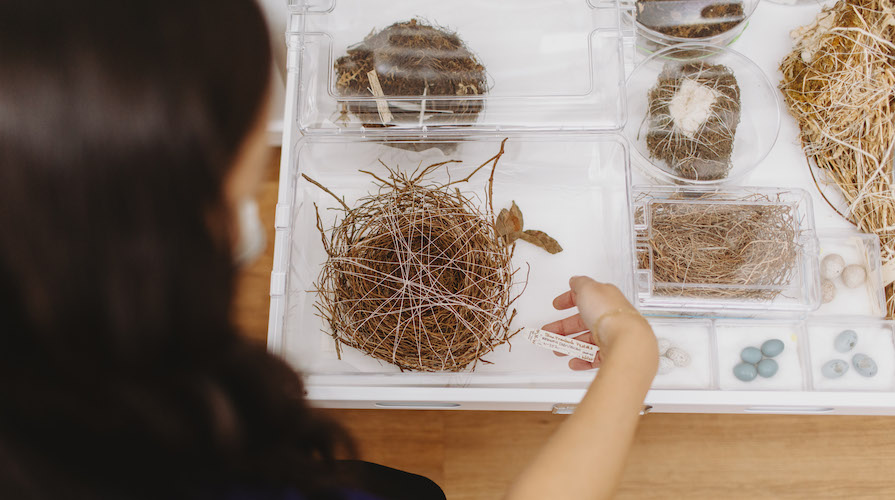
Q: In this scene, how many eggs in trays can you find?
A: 13